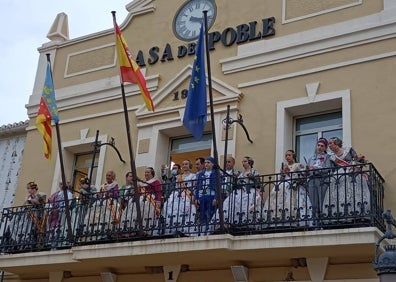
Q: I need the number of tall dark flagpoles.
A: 3